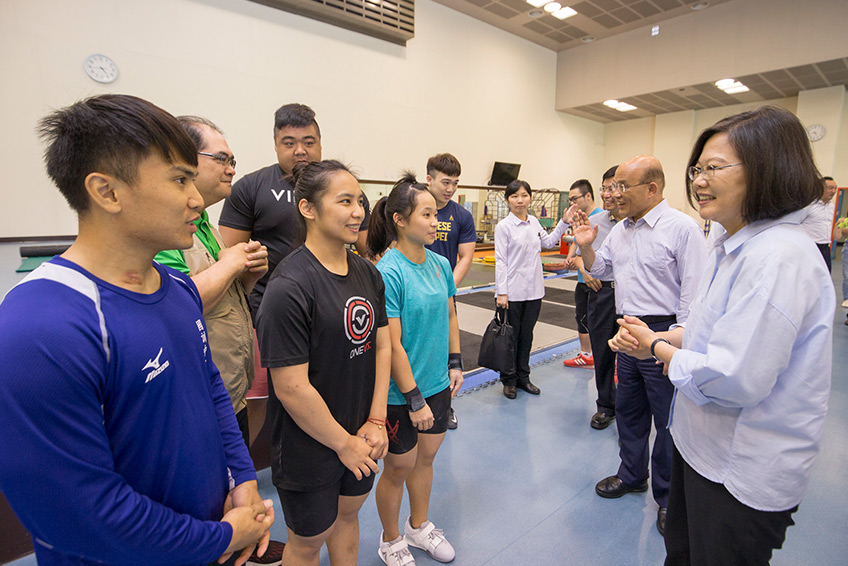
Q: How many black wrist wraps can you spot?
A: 2